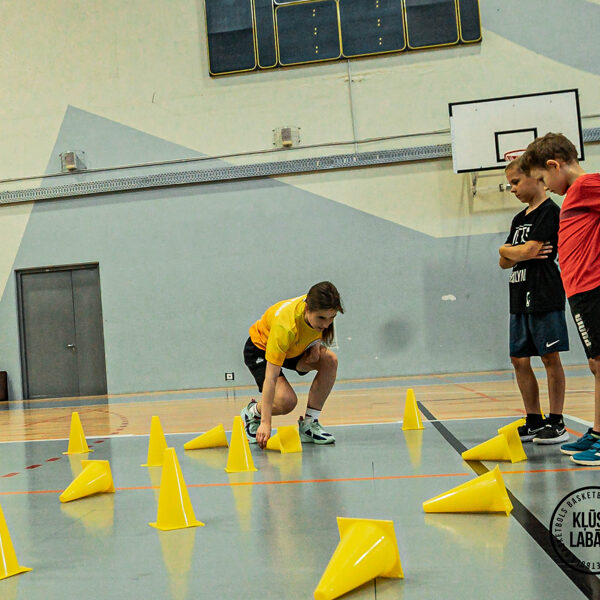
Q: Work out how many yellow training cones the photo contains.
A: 13